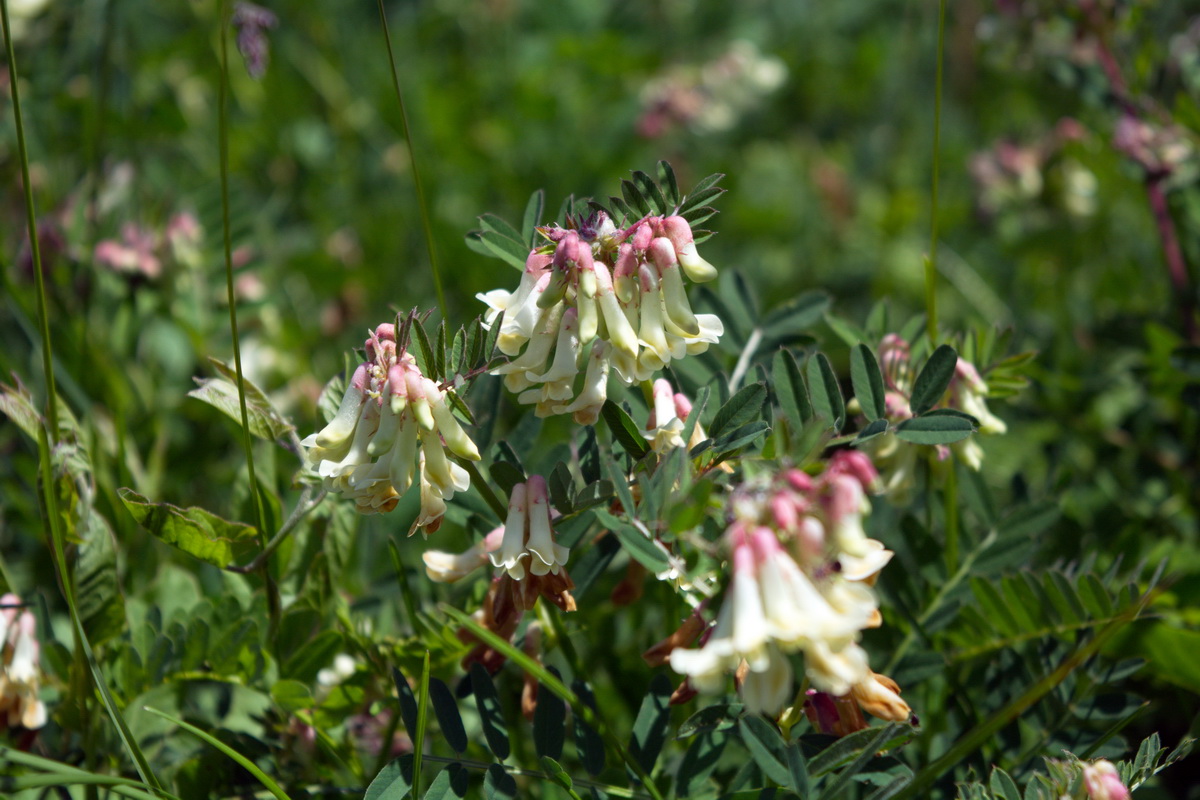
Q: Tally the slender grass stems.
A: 4